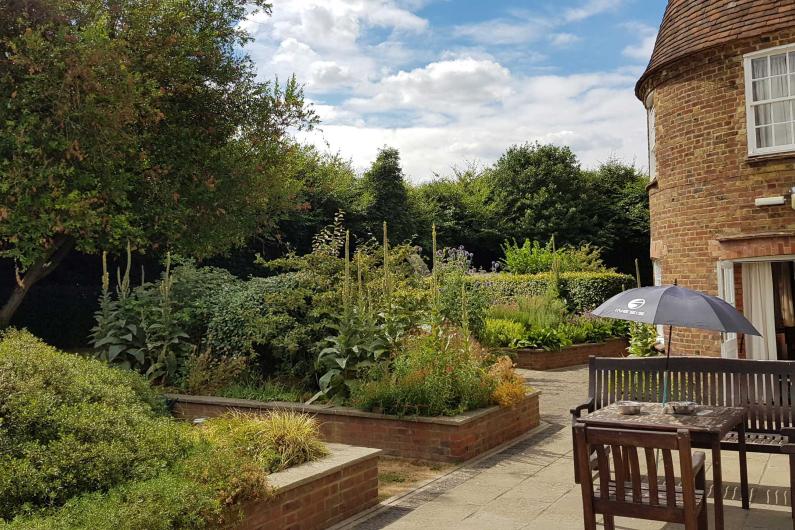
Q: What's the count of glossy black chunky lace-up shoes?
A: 0